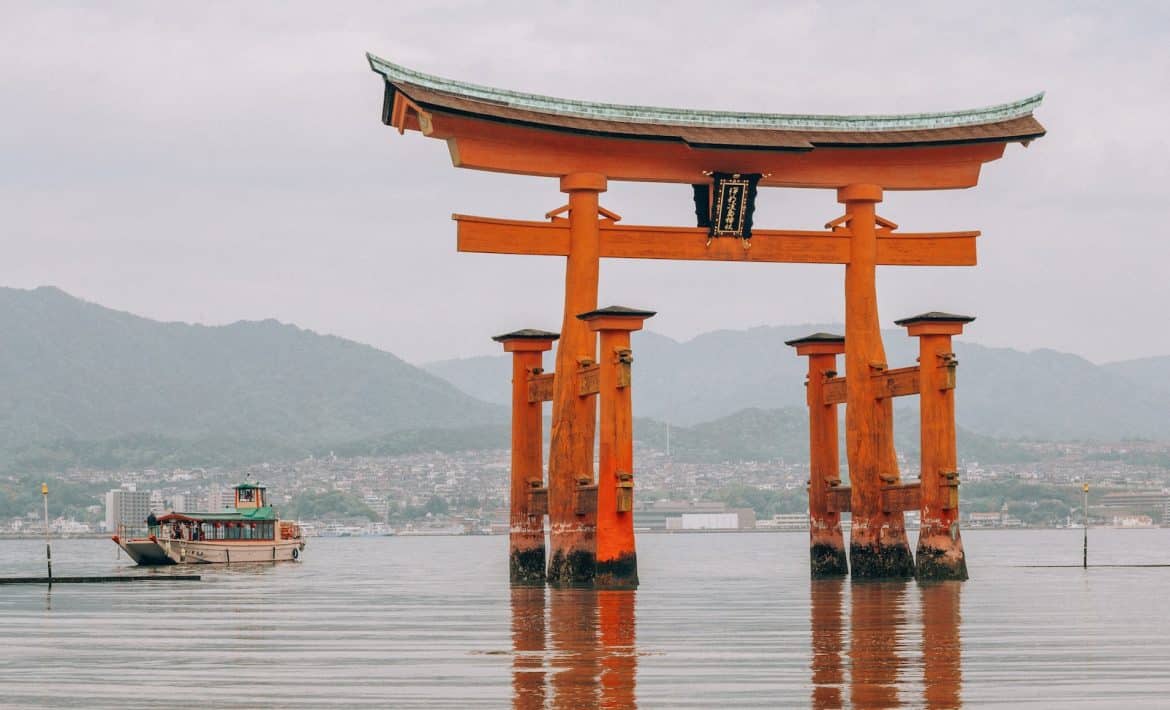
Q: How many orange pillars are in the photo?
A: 6